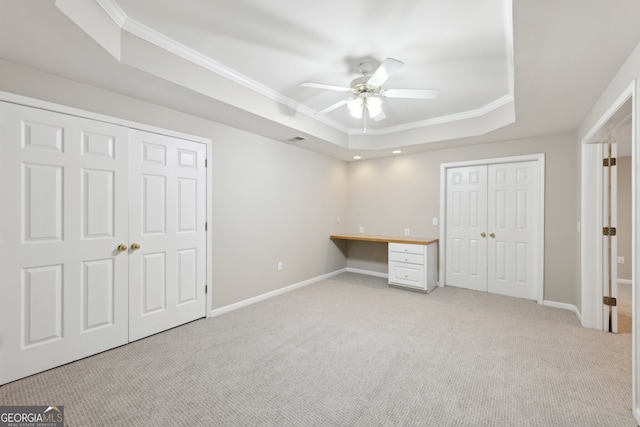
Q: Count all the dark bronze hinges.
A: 3